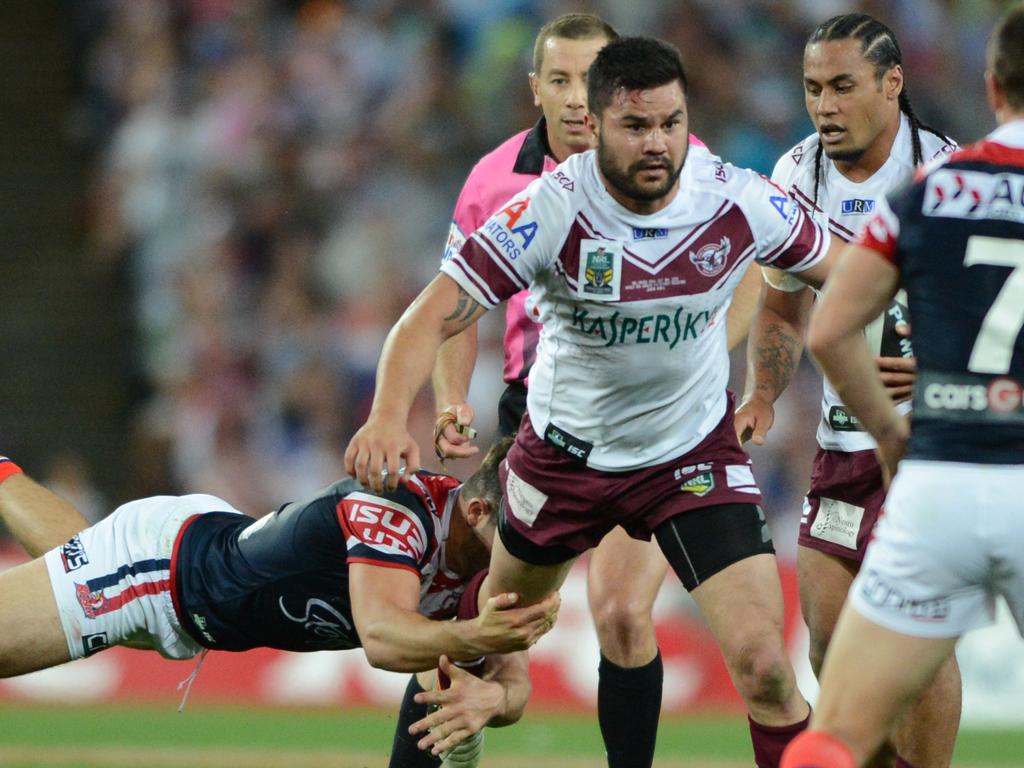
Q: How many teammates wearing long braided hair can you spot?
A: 1